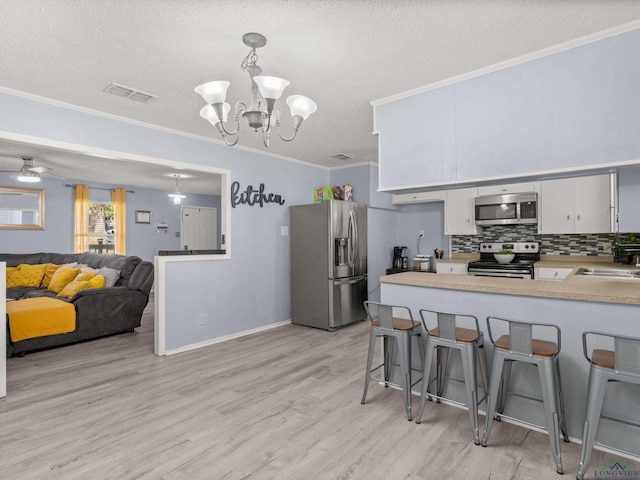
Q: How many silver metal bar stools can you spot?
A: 4